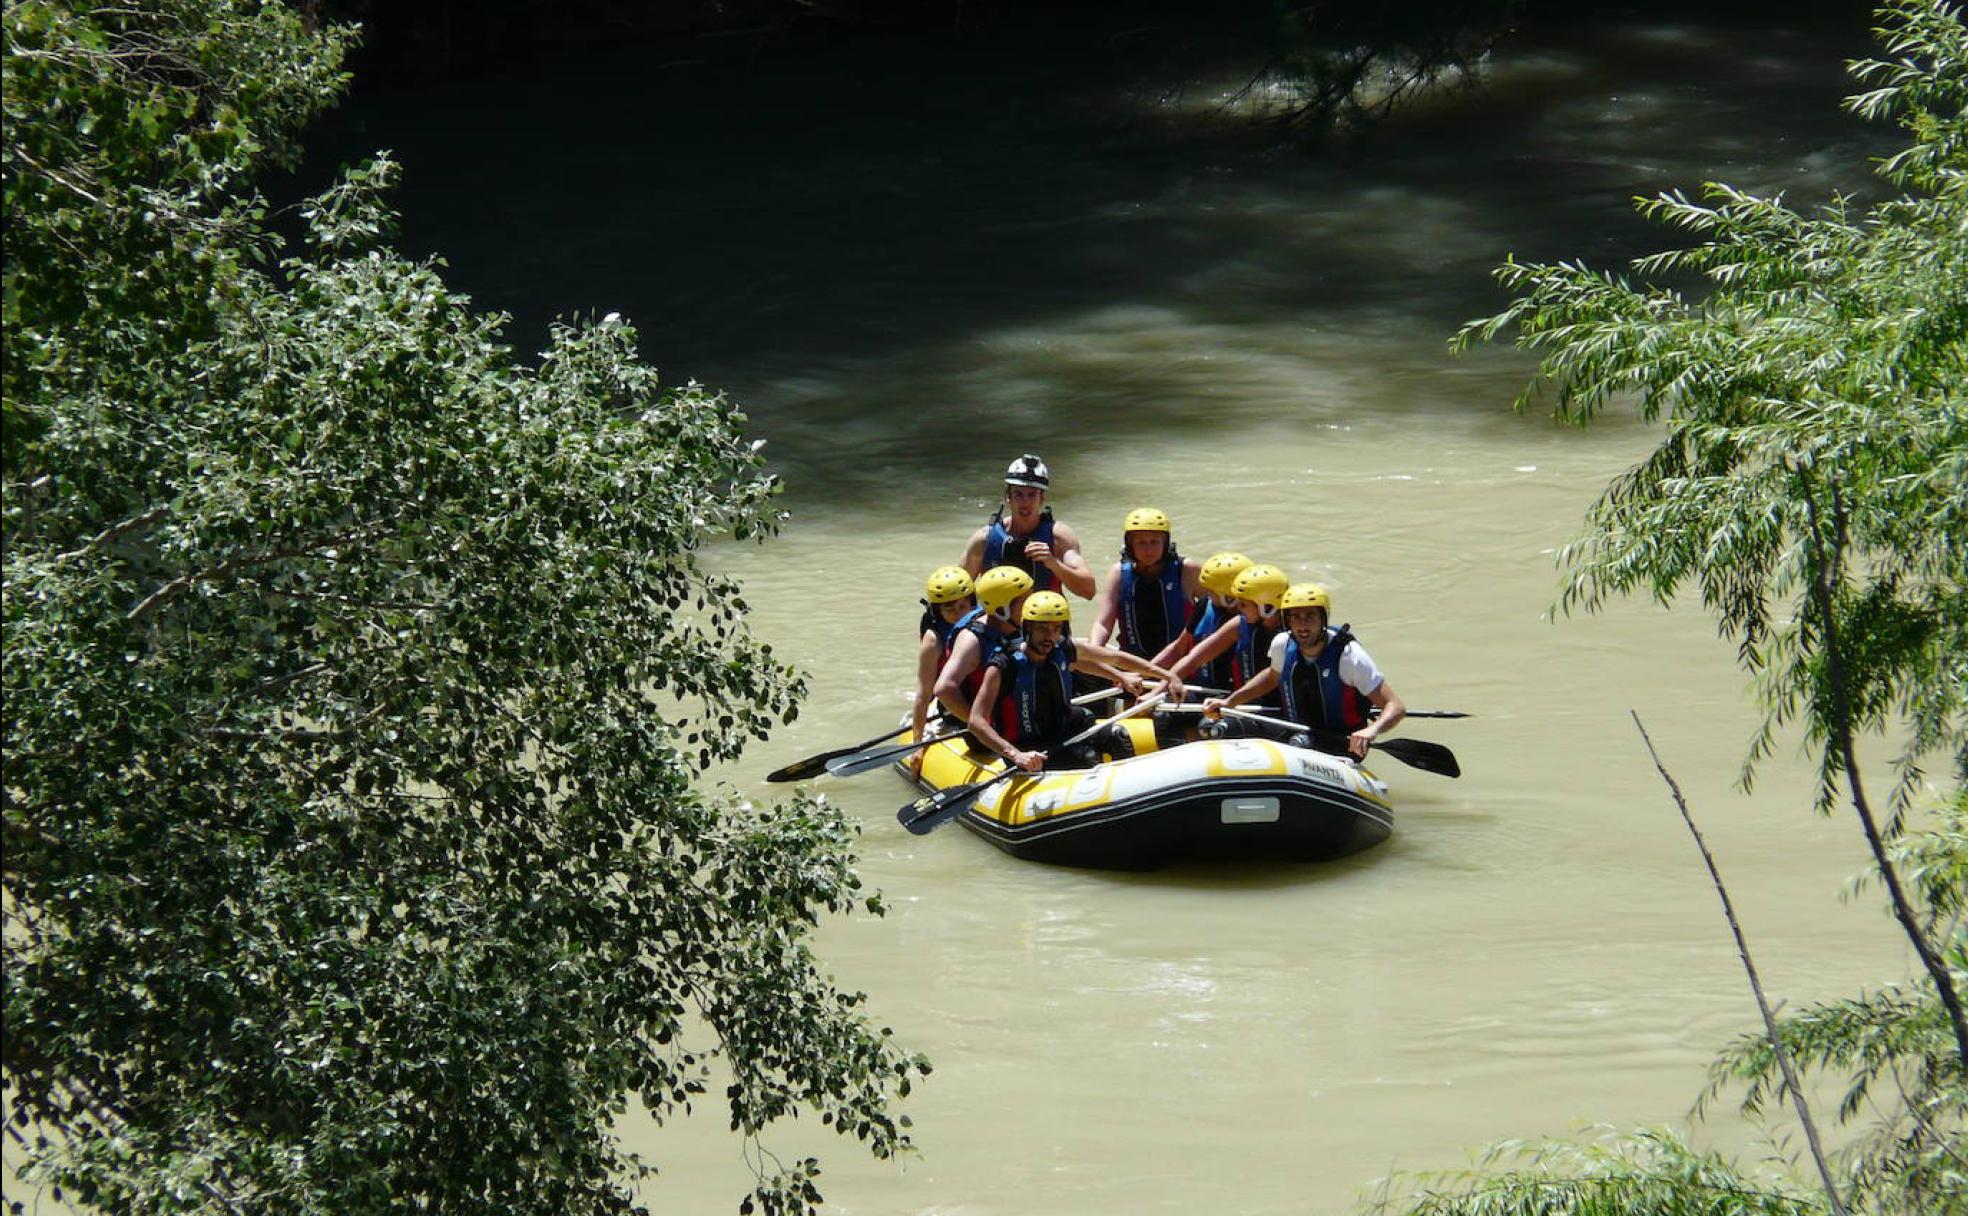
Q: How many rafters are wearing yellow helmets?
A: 7